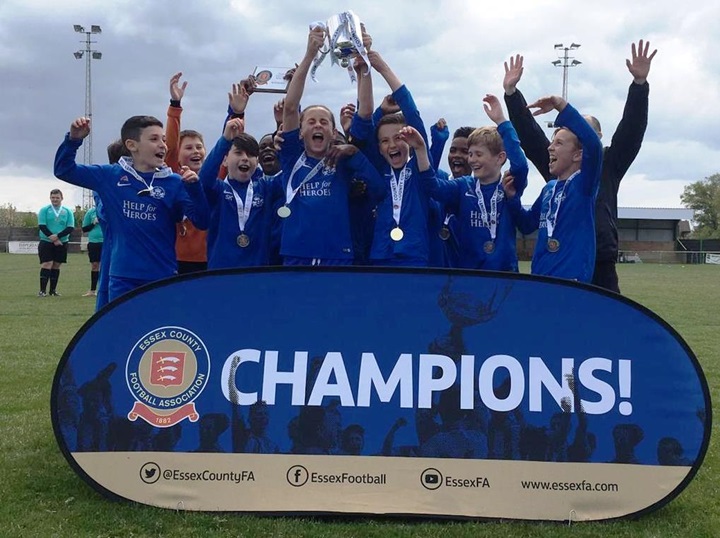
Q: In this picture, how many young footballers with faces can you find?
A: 9